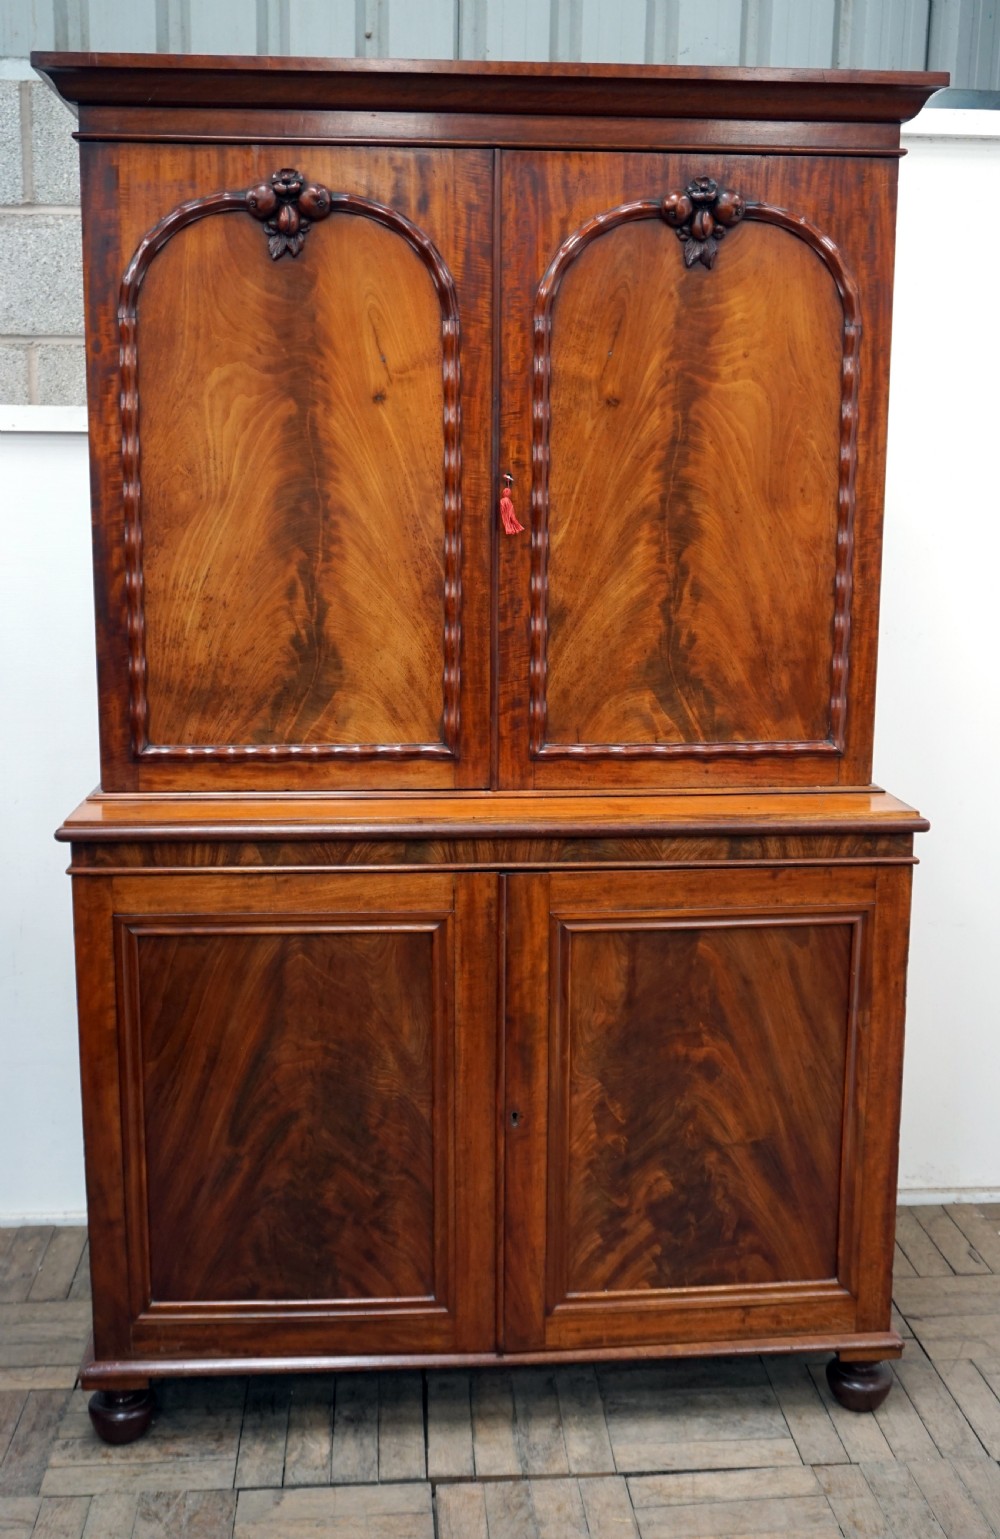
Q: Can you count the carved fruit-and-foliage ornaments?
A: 2